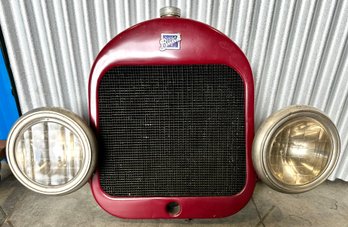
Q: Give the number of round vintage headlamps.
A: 2